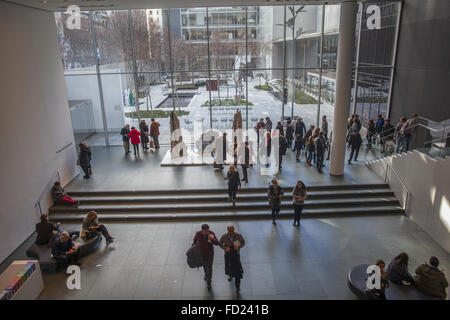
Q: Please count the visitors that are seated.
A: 7